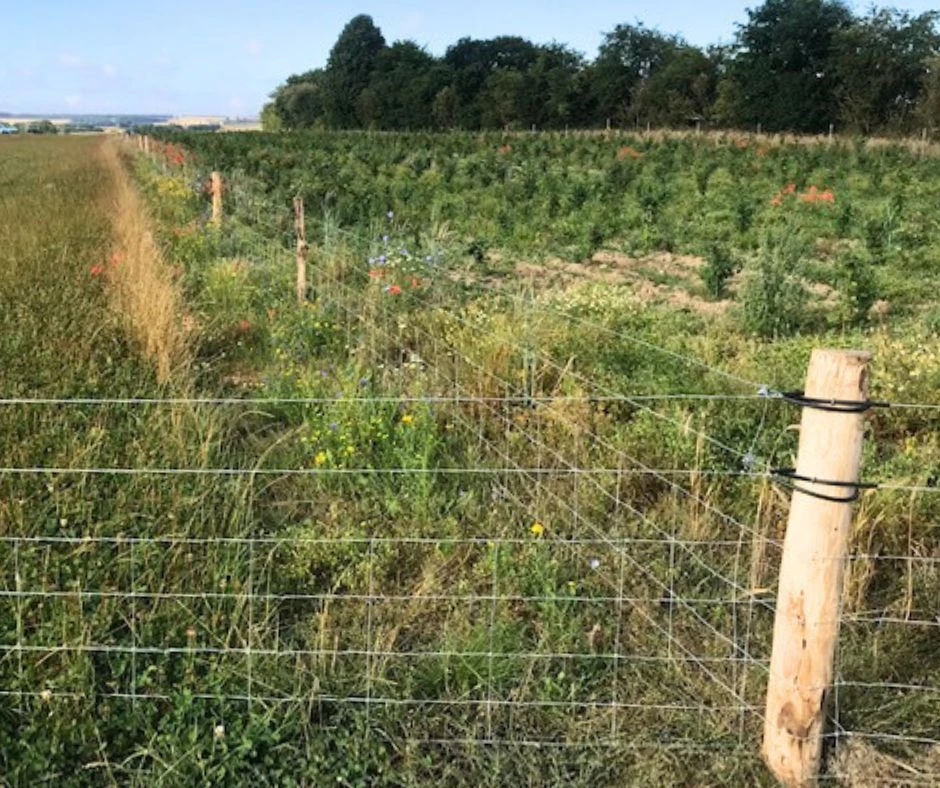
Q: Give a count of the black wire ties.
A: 2